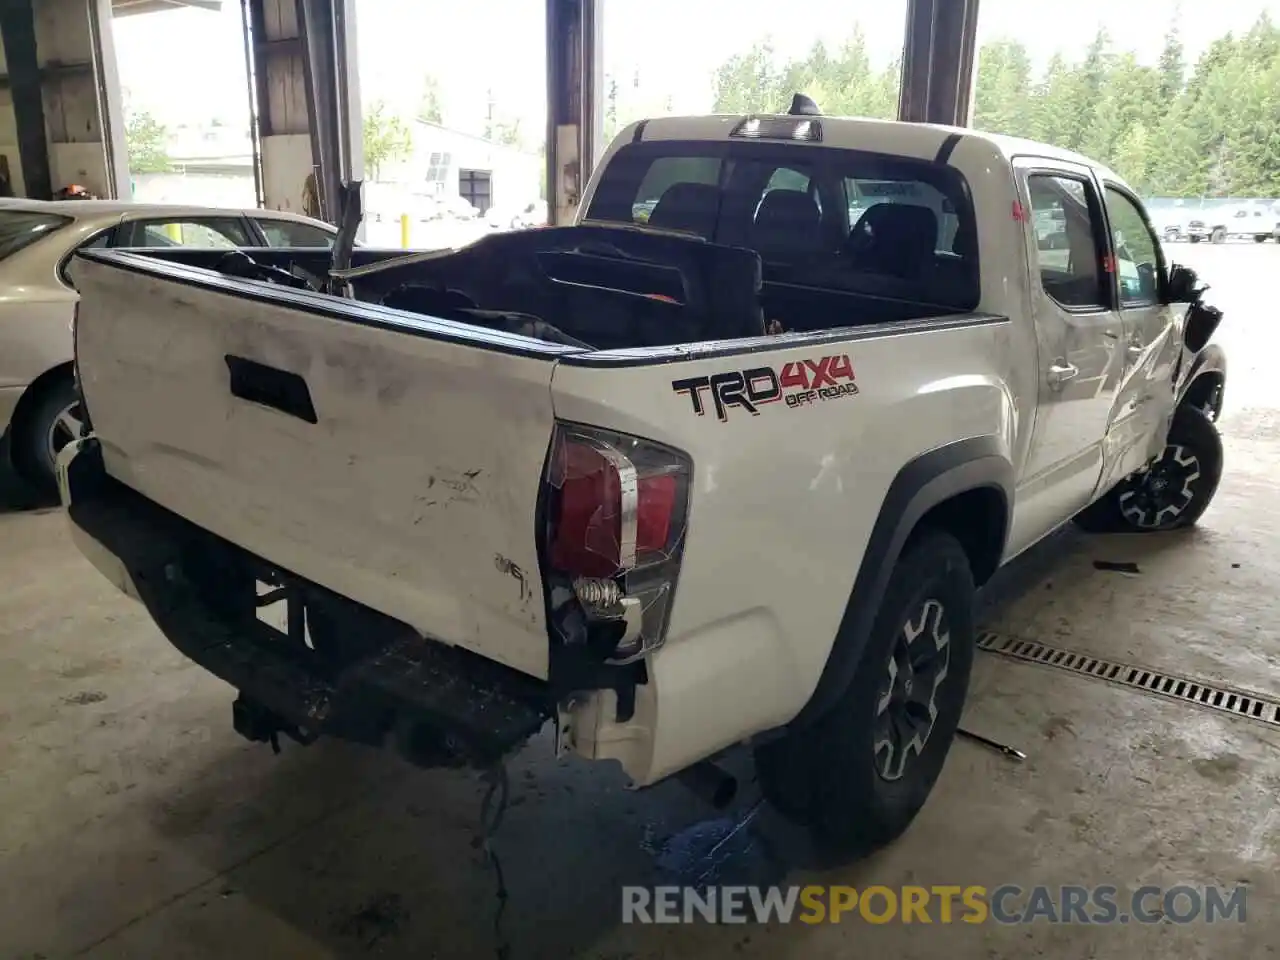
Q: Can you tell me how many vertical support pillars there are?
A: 4